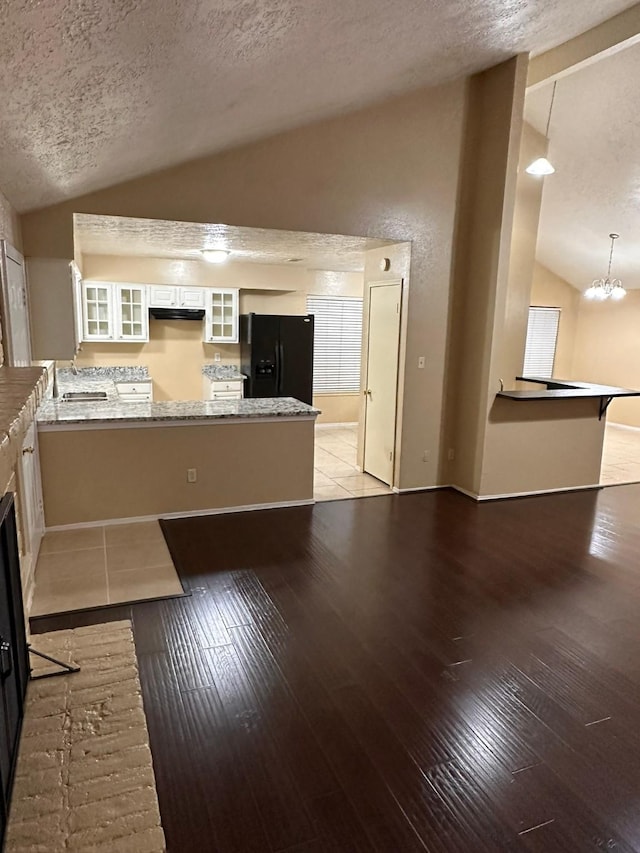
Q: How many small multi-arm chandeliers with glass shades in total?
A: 1